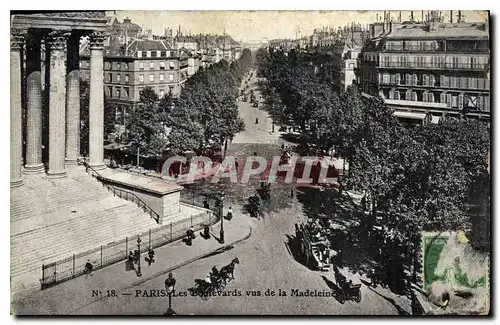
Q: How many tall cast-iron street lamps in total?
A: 3